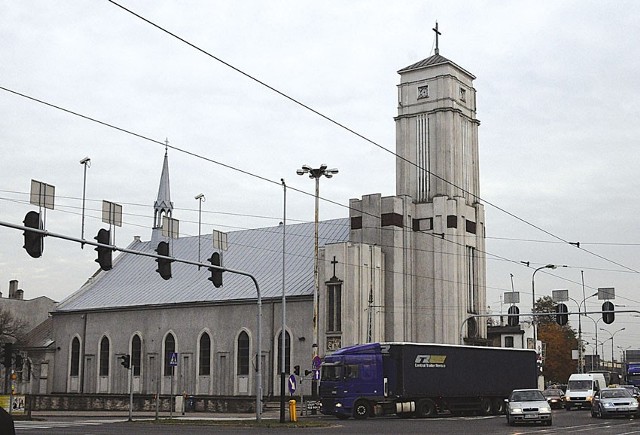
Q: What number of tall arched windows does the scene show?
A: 7